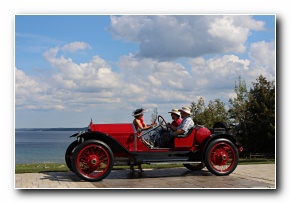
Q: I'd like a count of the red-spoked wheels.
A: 2